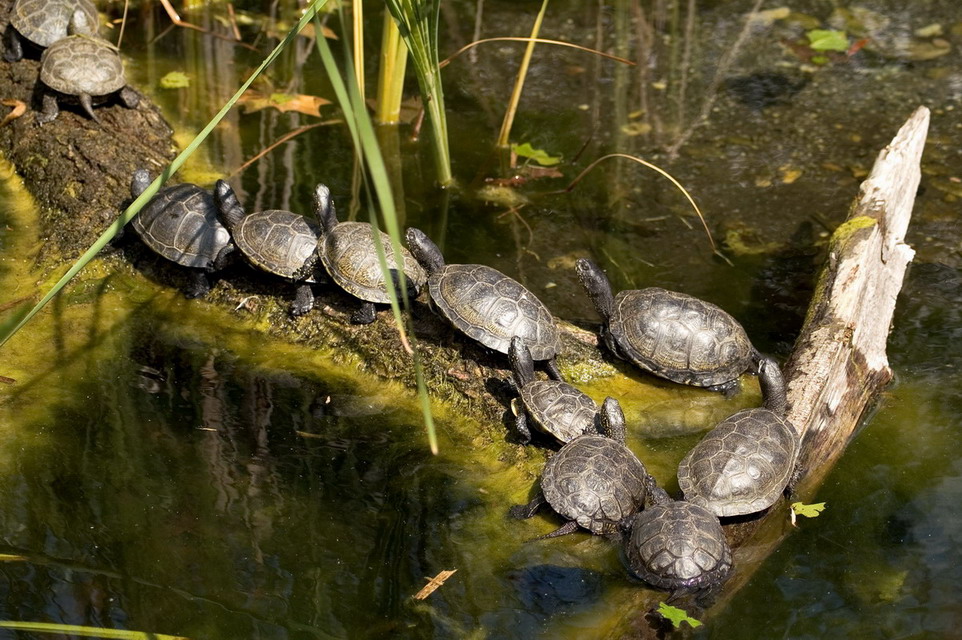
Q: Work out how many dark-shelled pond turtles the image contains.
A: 11